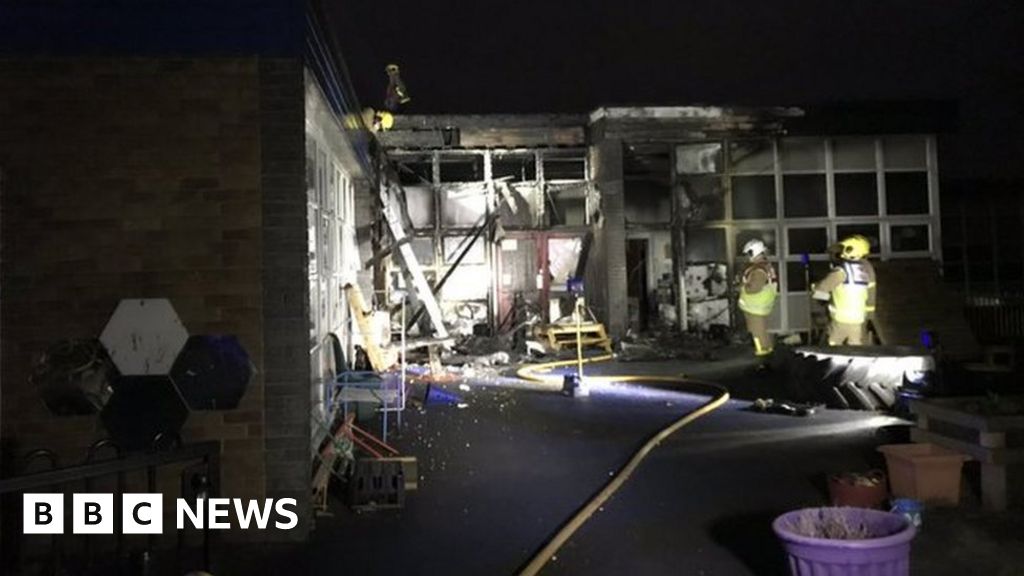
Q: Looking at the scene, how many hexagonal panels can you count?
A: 4